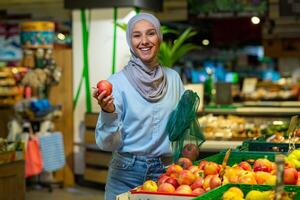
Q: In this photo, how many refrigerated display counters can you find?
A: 1